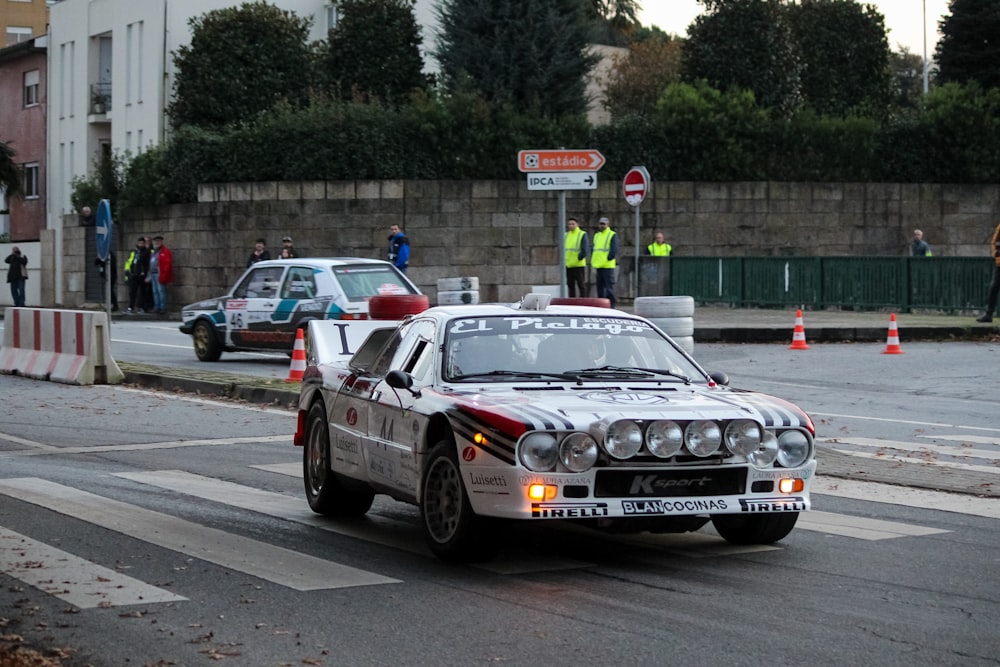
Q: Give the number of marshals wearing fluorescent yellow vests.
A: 3